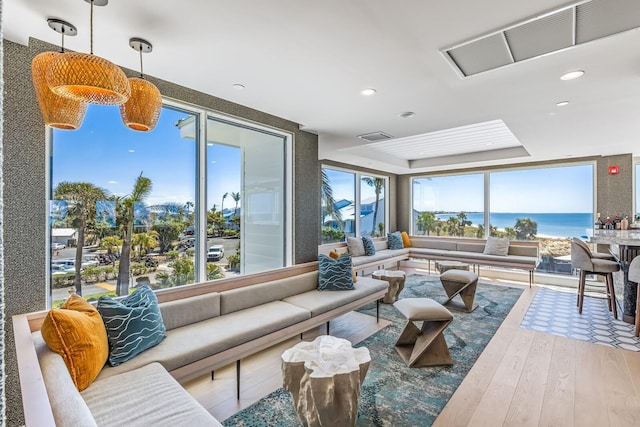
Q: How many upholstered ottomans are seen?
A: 2